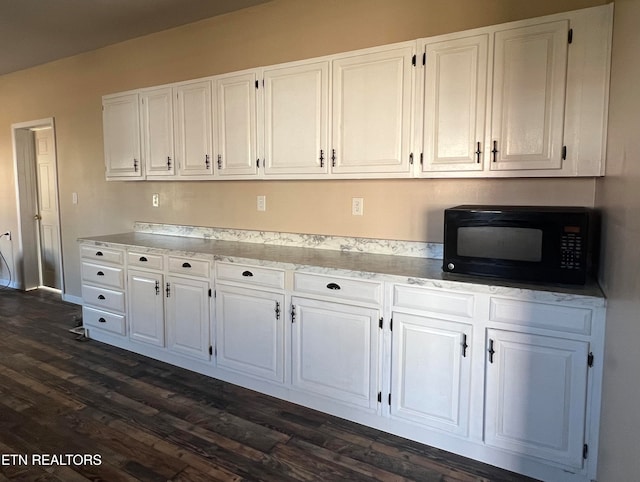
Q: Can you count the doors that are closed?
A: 14